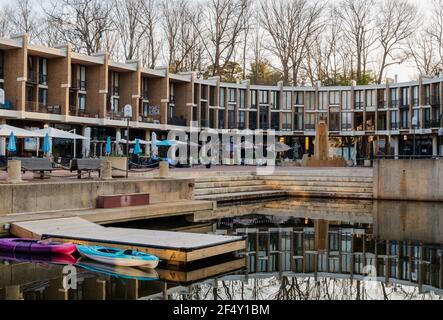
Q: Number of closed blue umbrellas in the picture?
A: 4